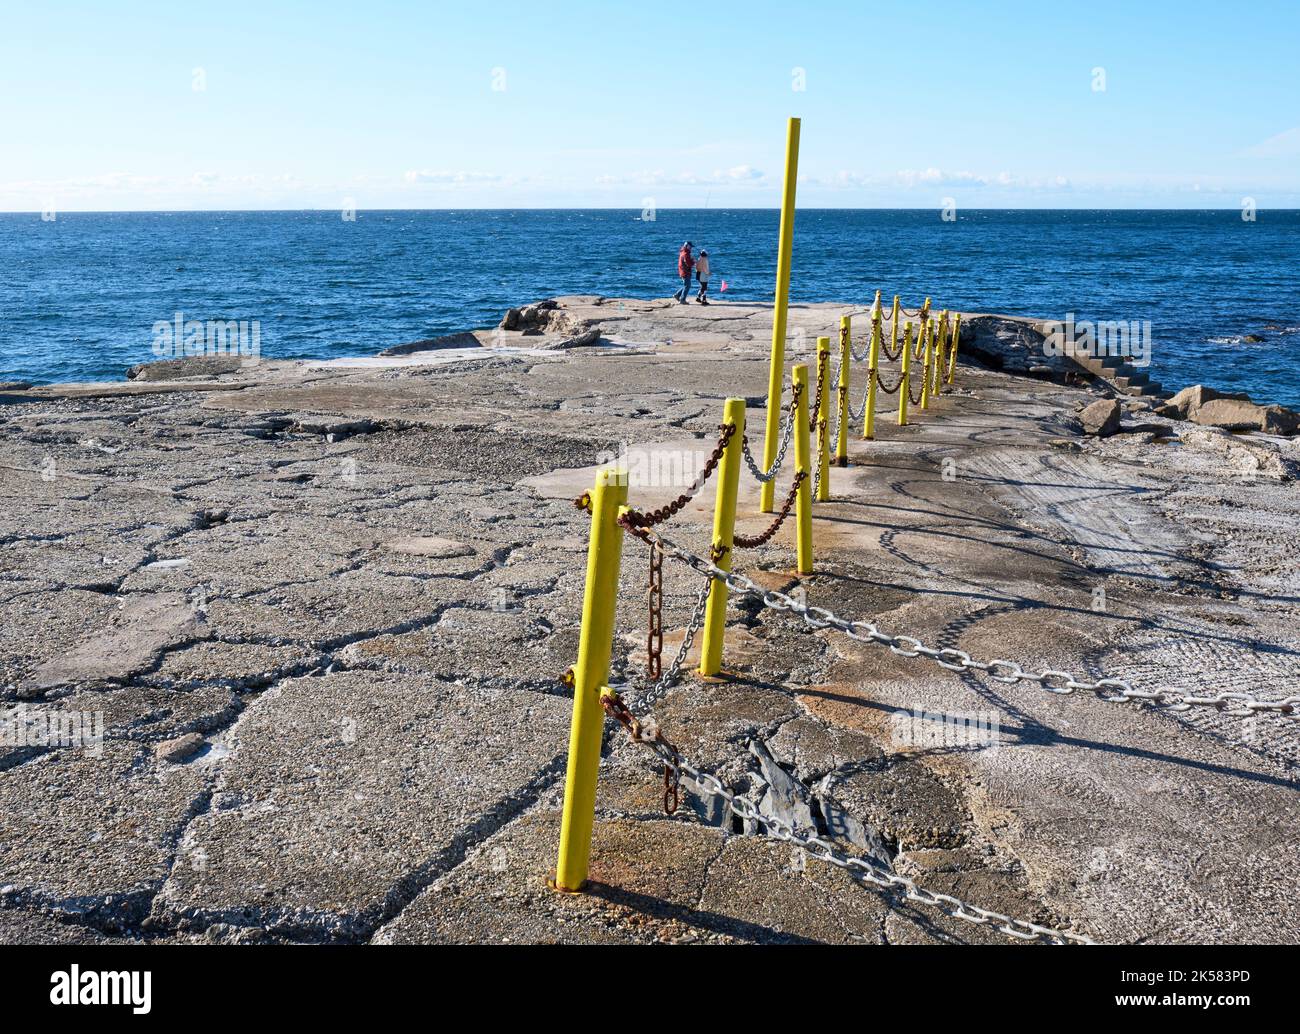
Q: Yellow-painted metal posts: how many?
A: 15